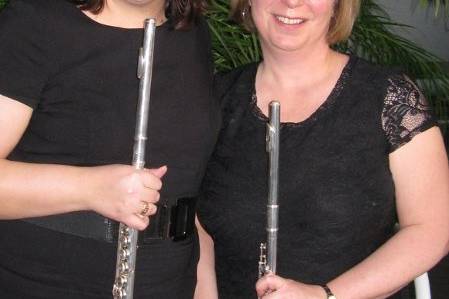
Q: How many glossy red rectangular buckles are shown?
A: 0